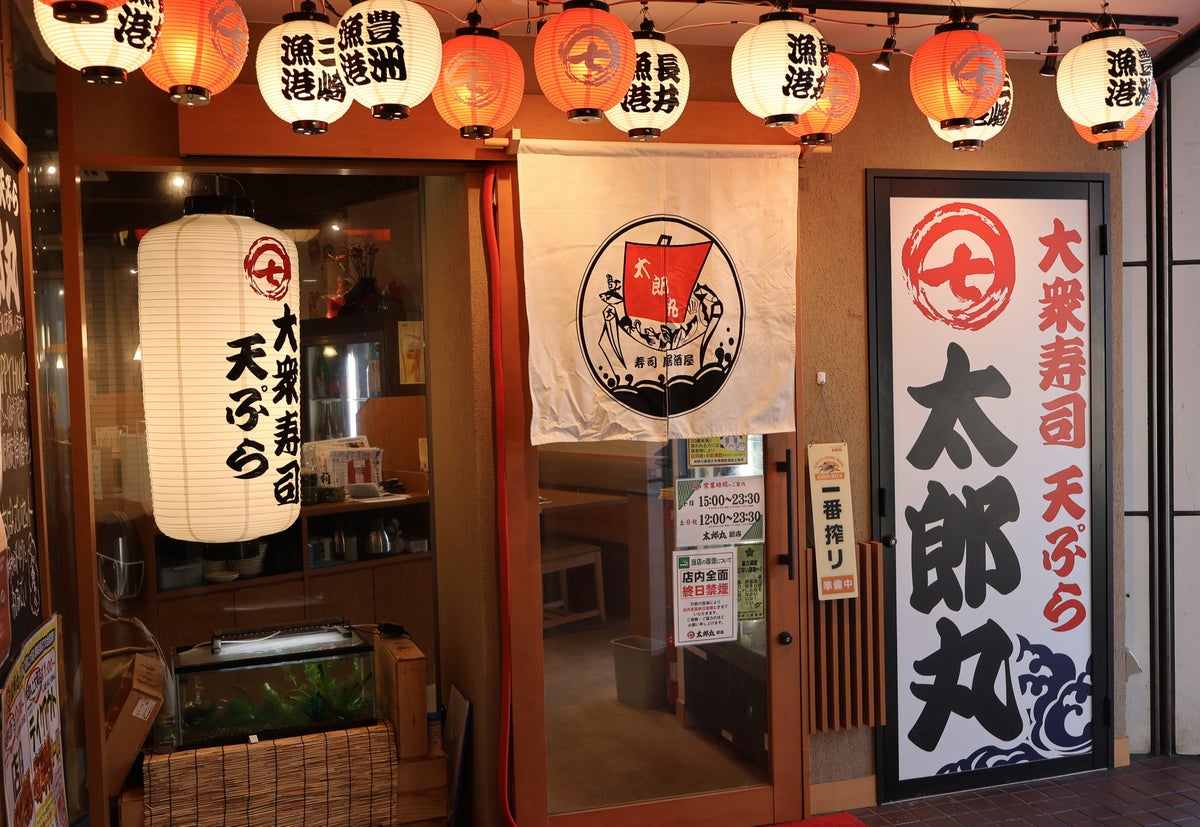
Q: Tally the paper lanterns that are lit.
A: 15